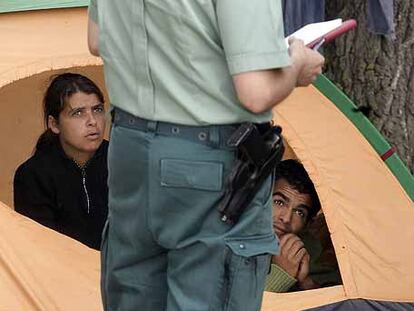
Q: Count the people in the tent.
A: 2